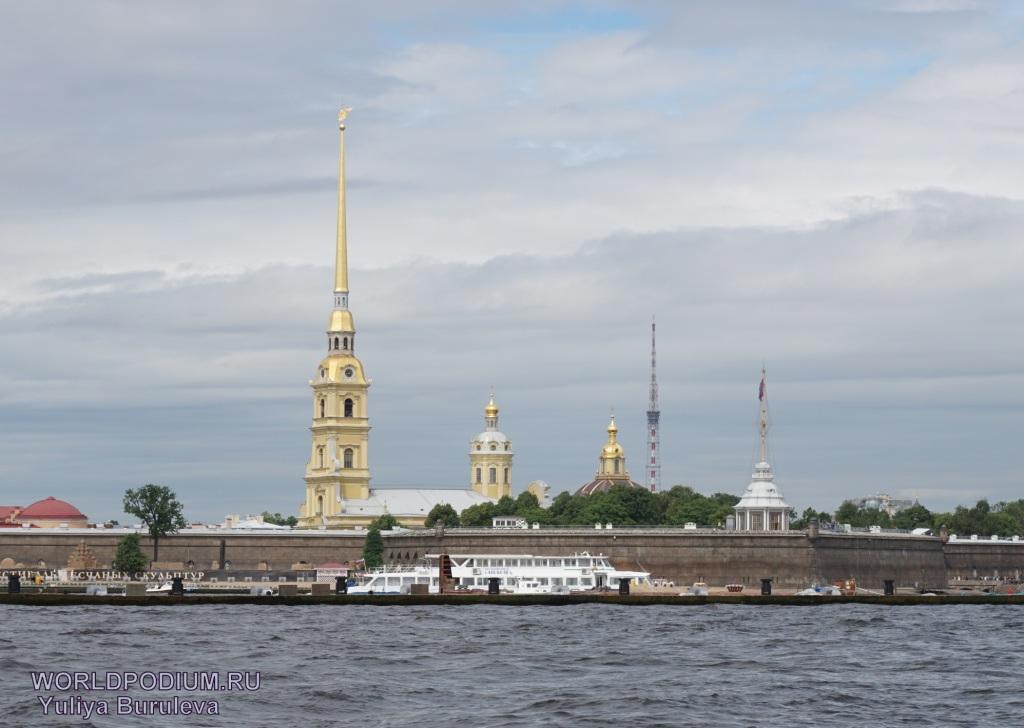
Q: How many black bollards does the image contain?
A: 7